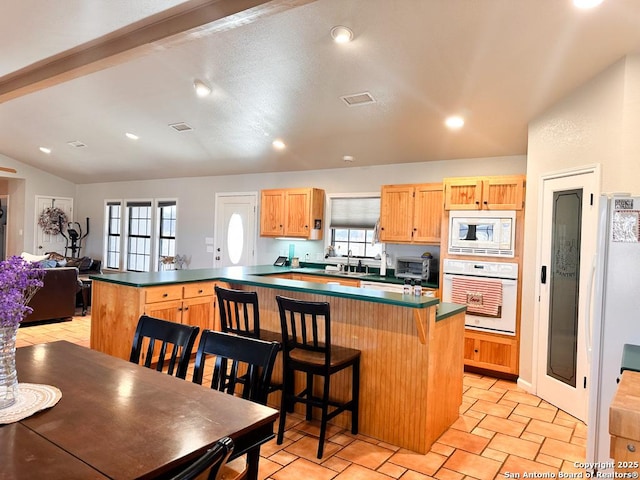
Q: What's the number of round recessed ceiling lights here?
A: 7